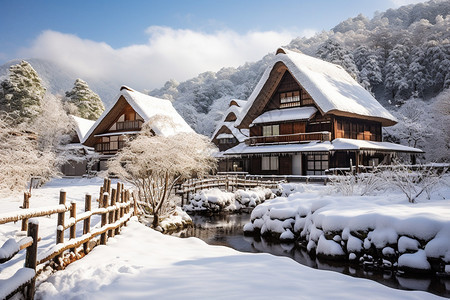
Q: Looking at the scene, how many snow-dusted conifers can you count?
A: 2